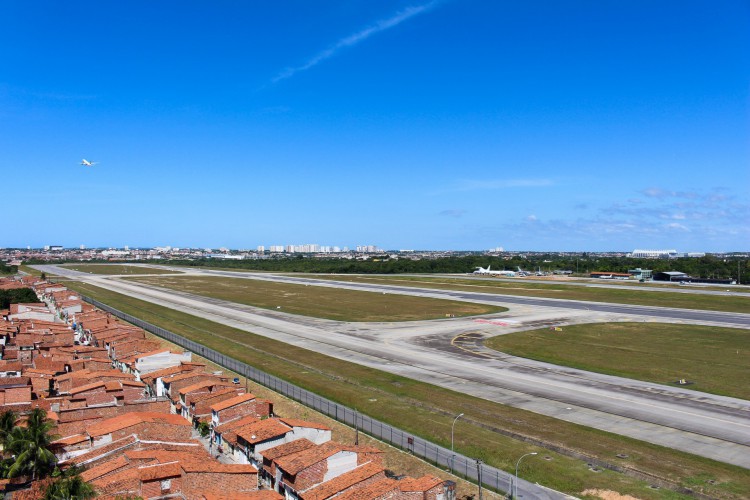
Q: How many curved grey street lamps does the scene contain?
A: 2